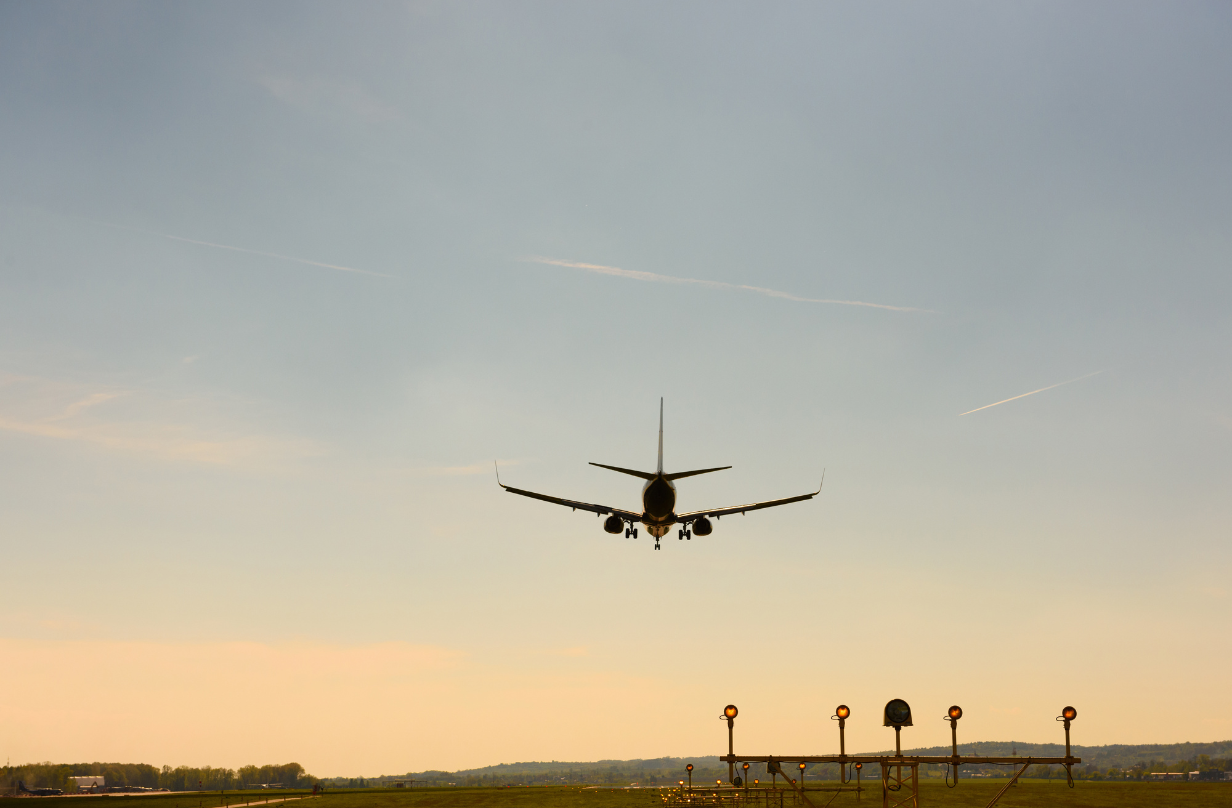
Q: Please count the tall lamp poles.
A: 5